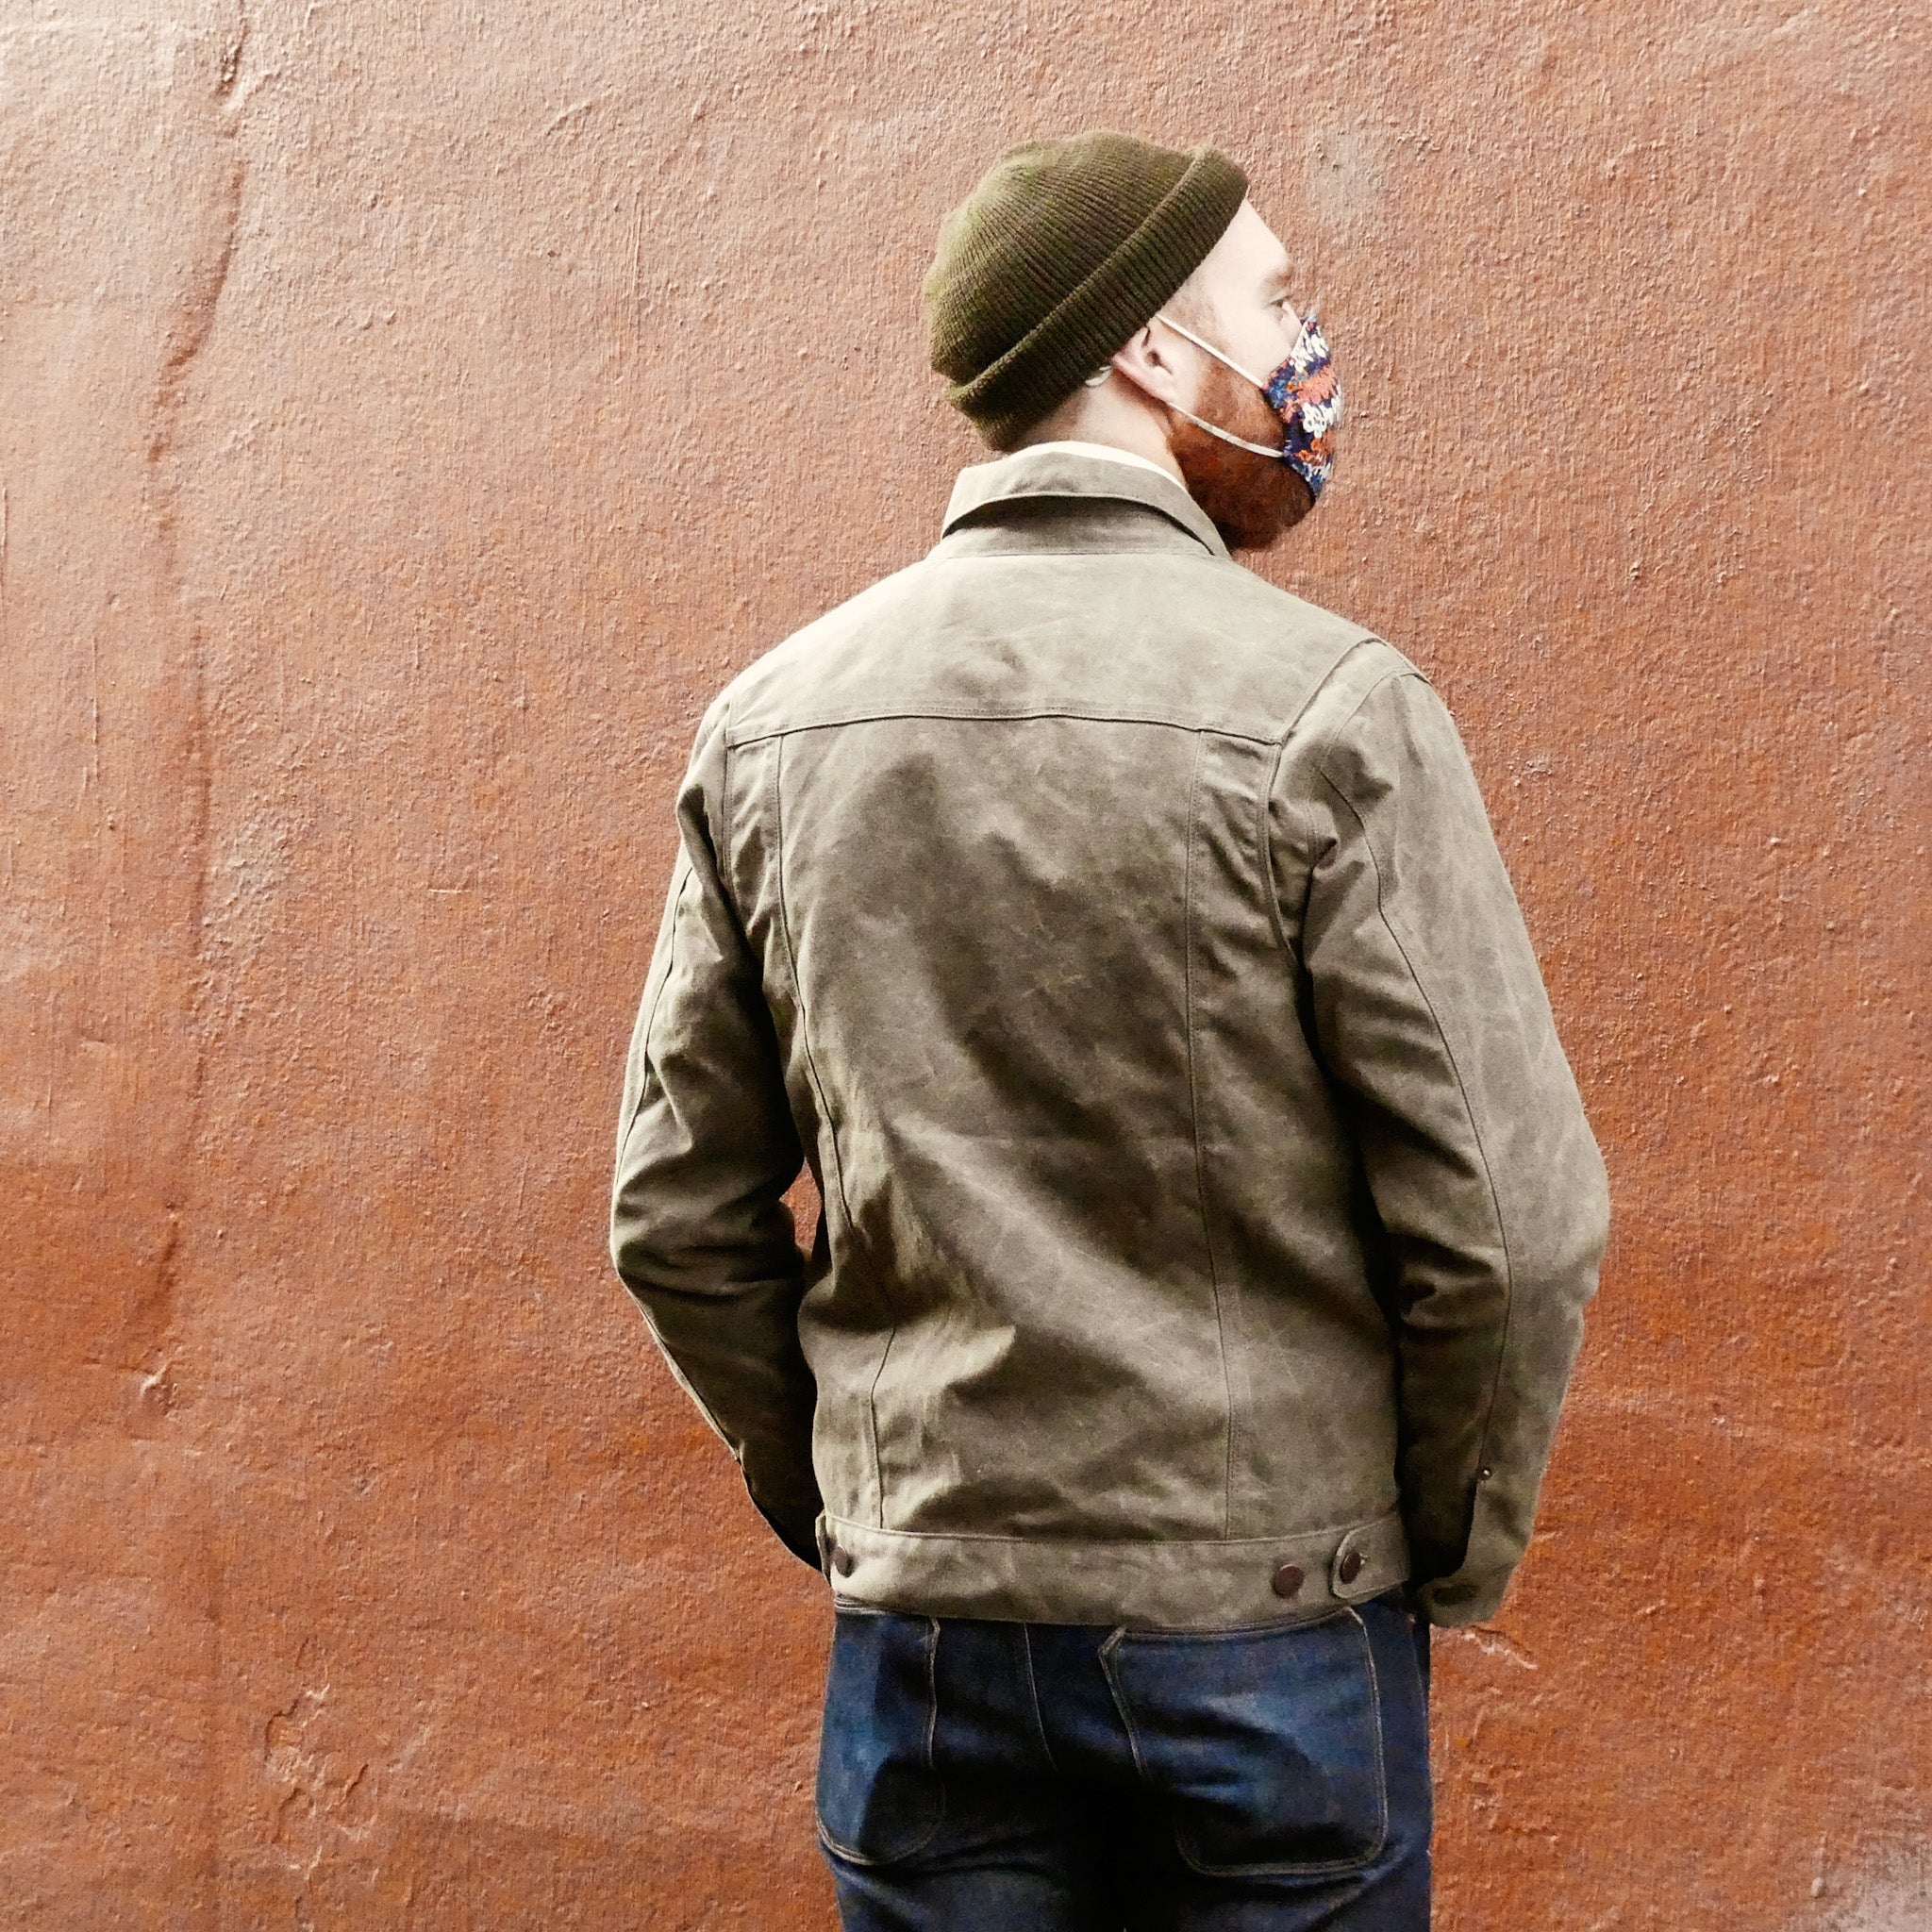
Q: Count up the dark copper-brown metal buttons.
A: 3